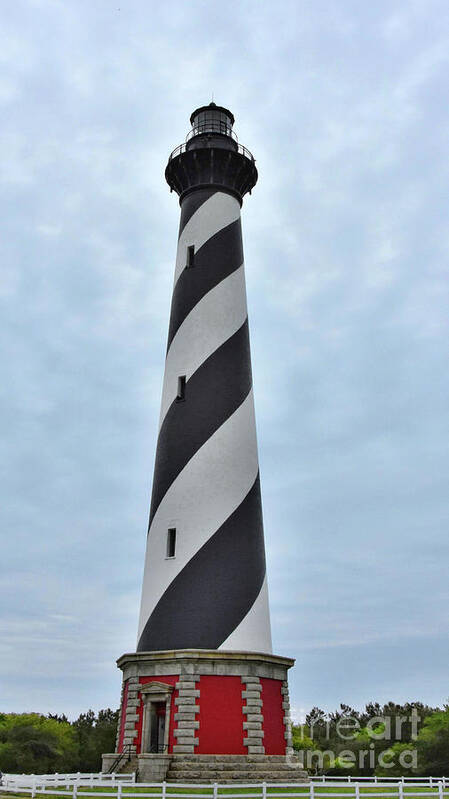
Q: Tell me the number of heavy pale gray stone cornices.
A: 1